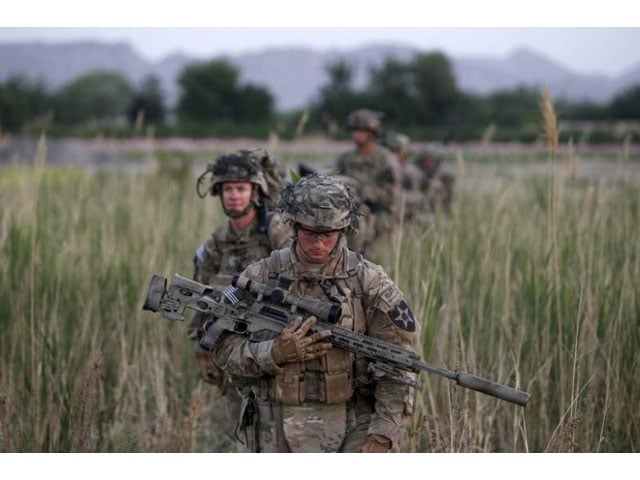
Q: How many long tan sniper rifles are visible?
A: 1